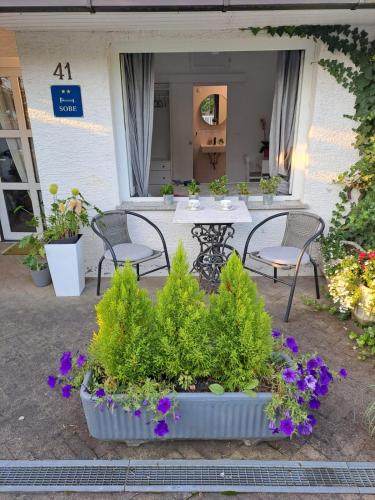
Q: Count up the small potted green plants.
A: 5